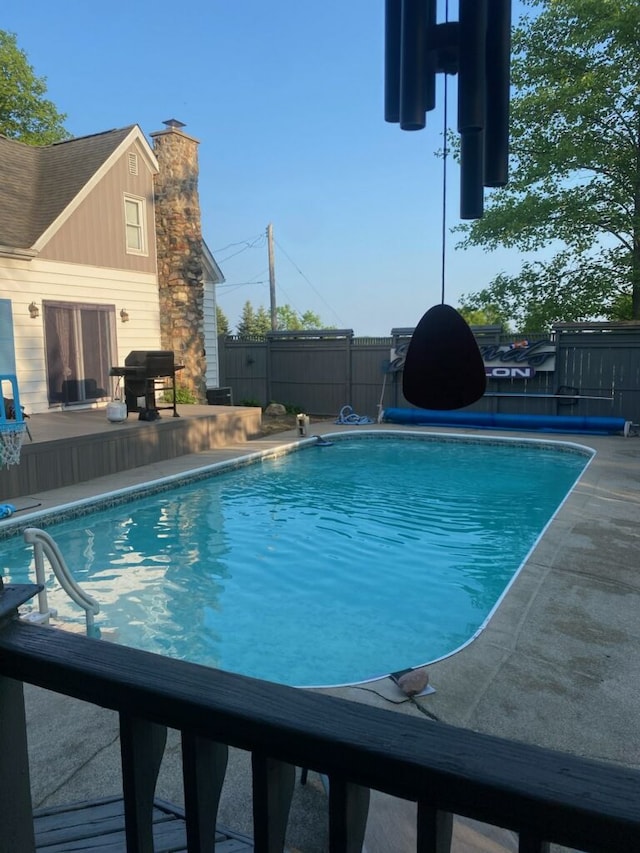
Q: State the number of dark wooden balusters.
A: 6